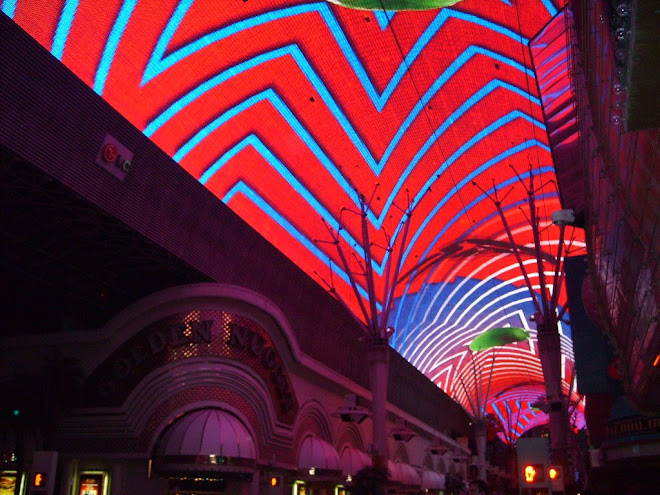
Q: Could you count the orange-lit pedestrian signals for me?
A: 4